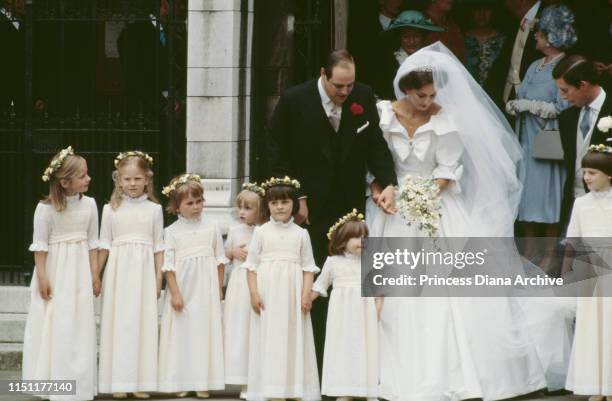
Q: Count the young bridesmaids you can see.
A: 7